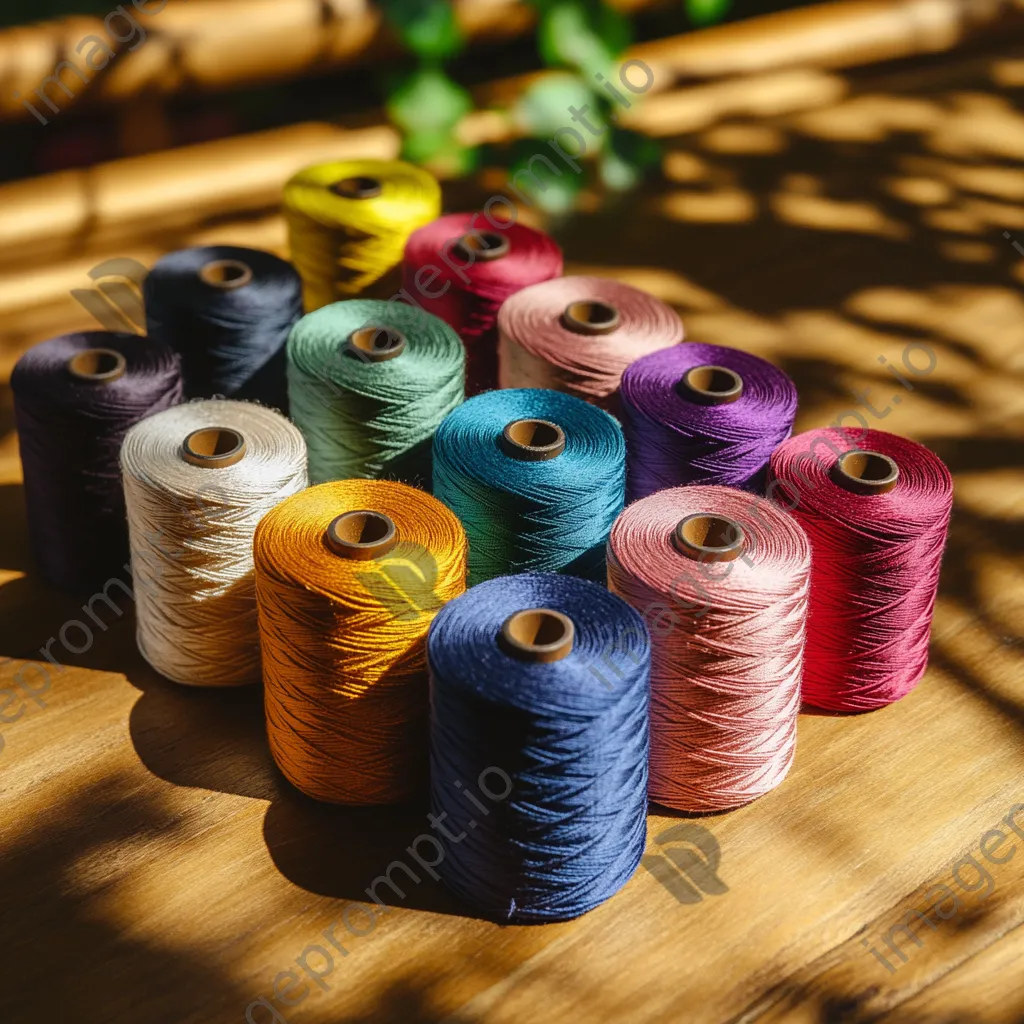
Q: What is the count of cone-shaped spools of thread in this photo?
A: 13